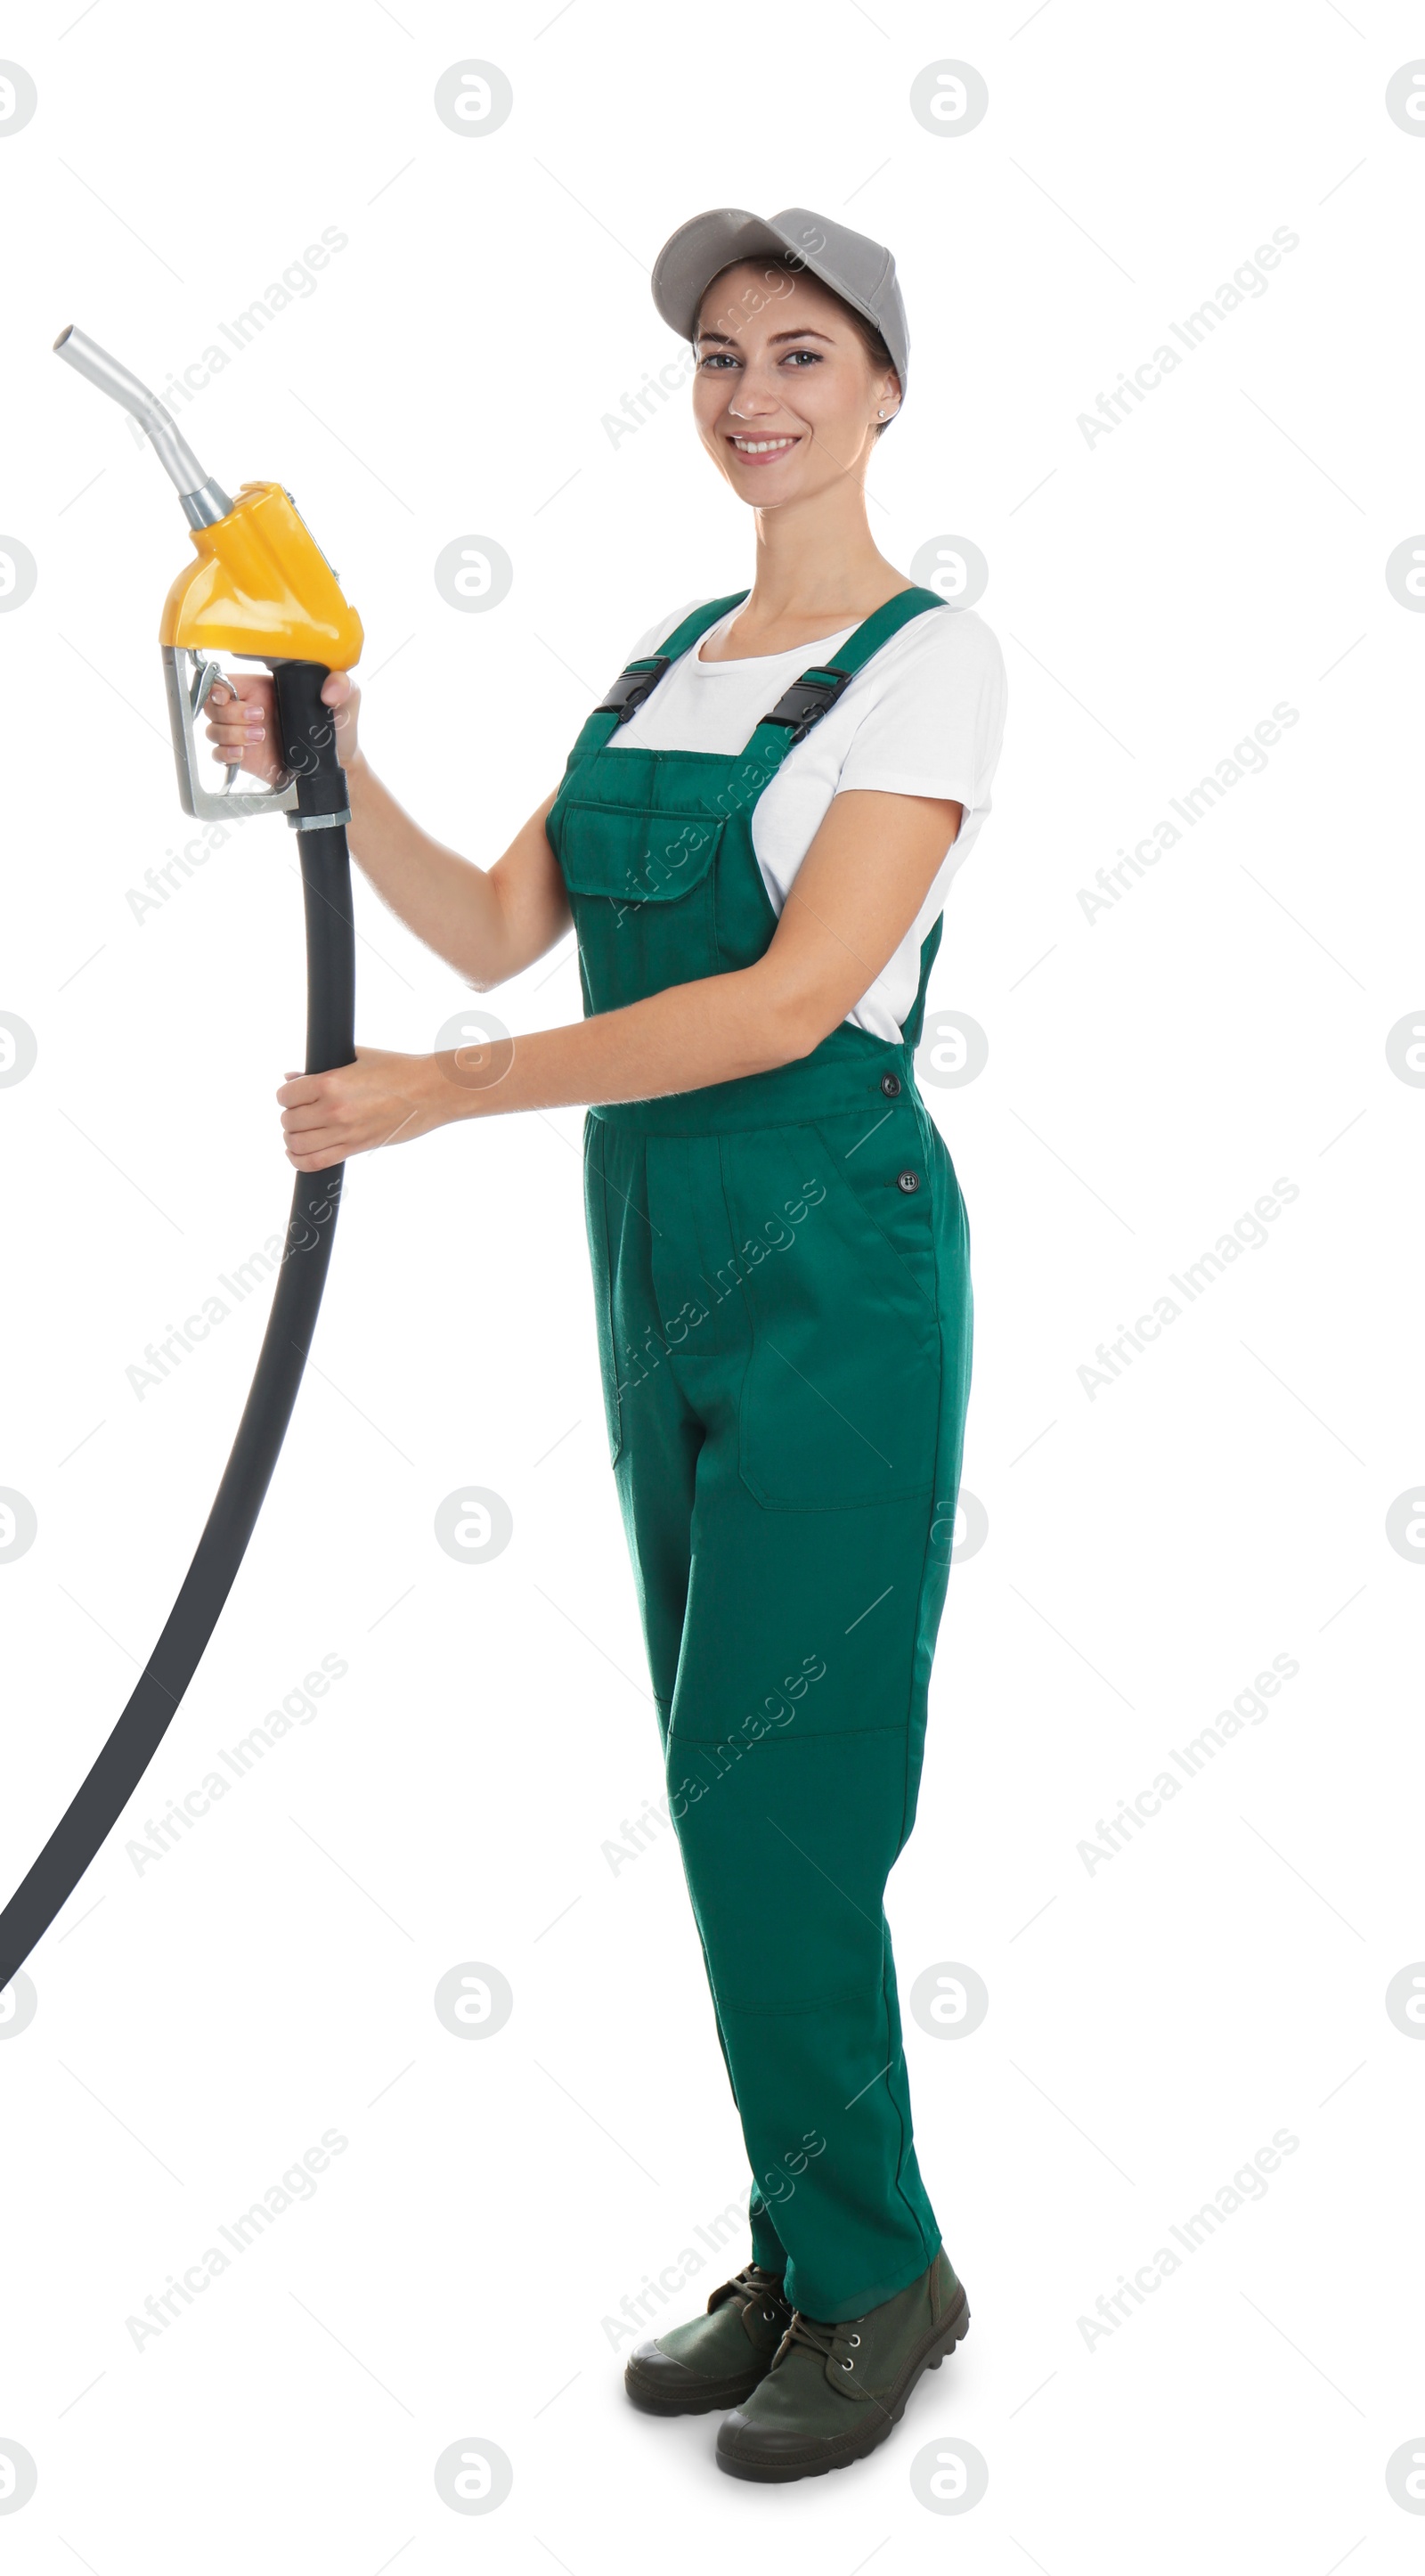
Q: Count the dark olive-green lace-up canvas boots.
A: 2